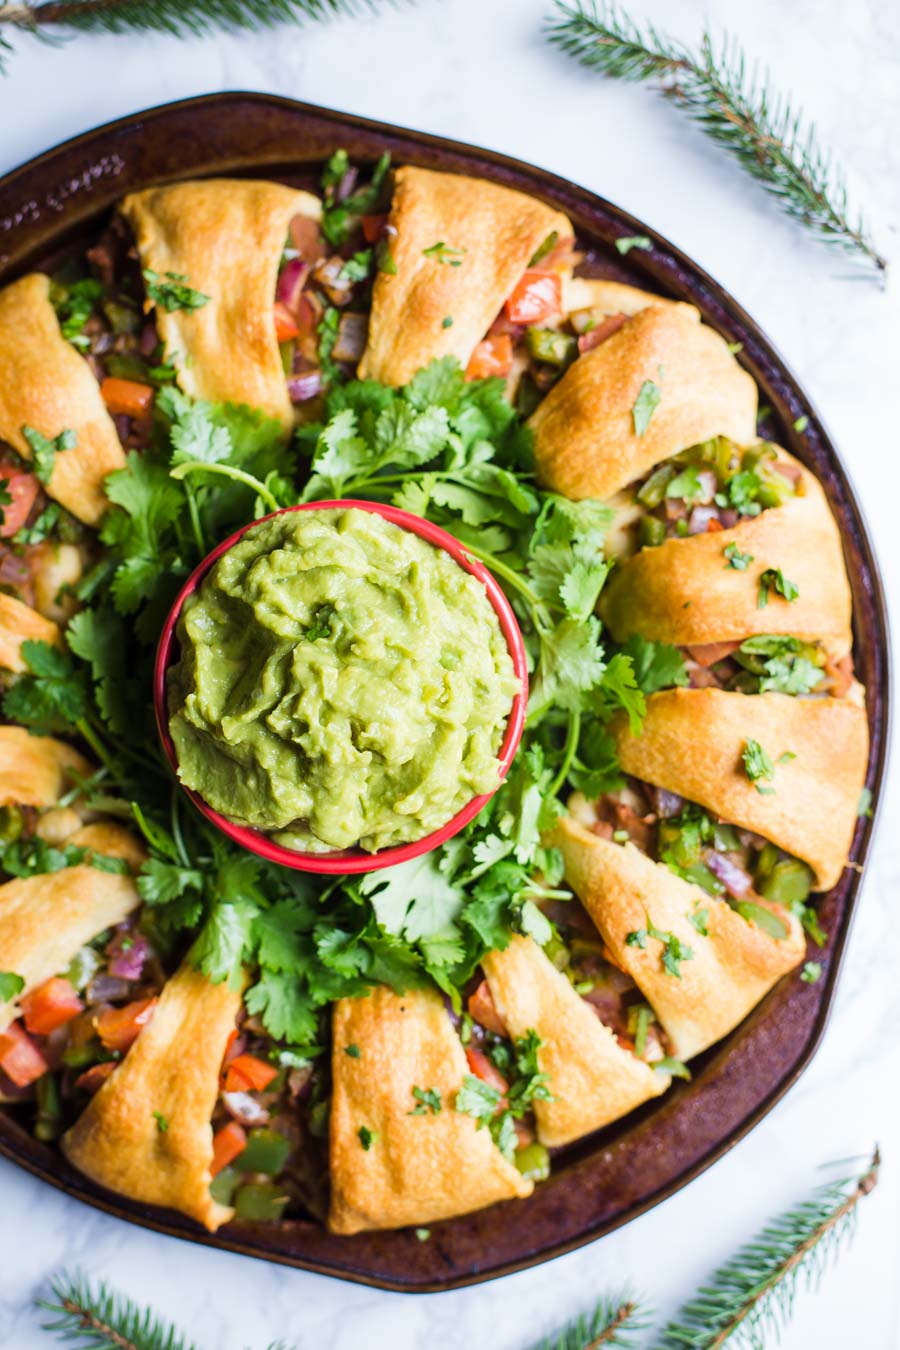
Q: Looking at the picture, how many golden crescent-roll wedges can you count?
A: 13